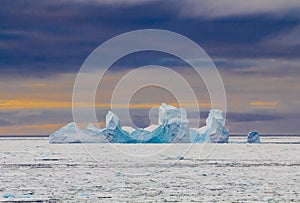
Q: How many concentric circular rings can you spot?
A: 2